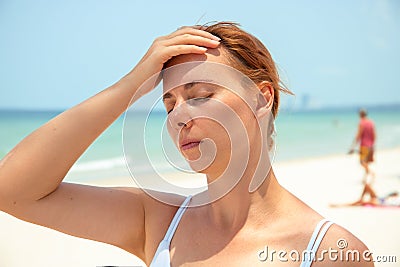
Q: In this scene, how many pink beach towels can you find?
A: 1